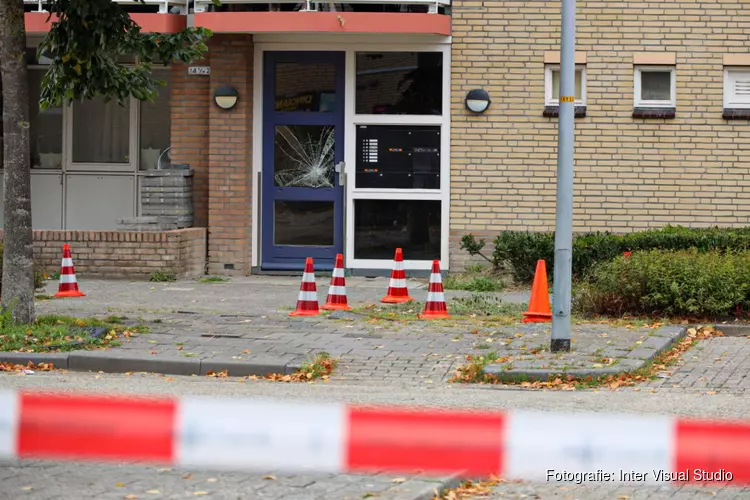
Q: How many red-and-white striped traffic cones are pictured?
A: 5